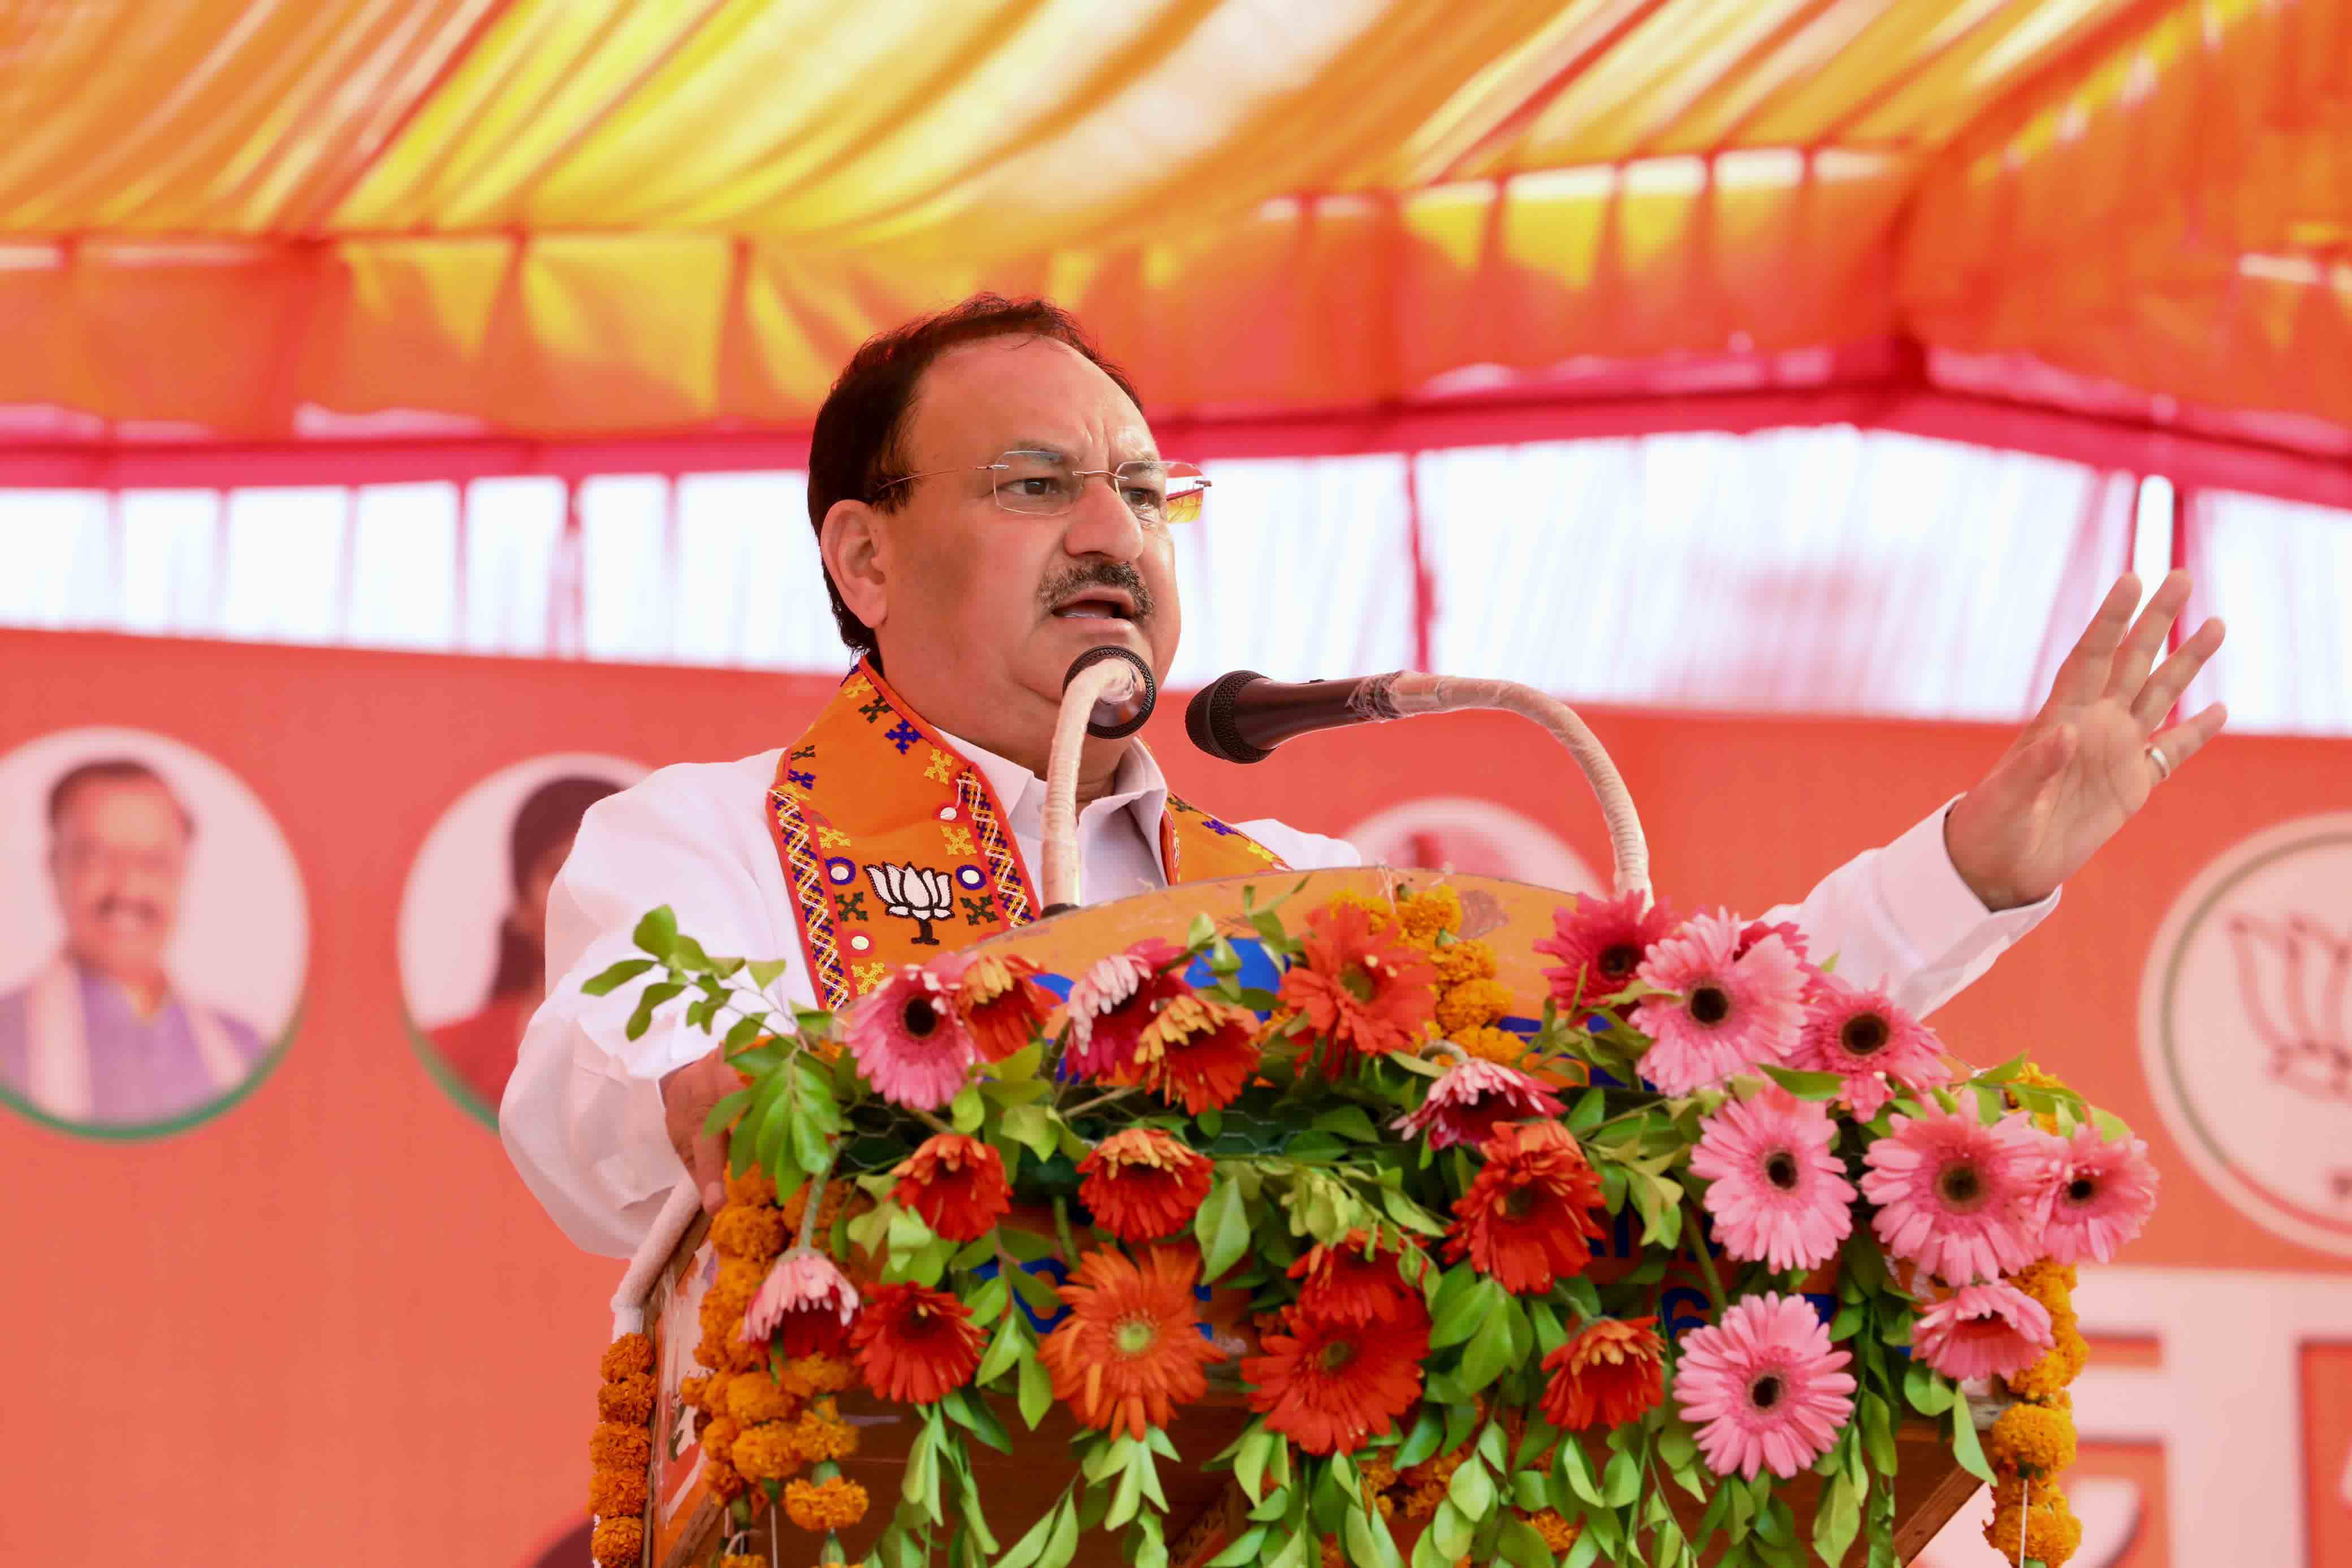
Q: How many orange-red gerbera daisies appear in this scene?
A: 11